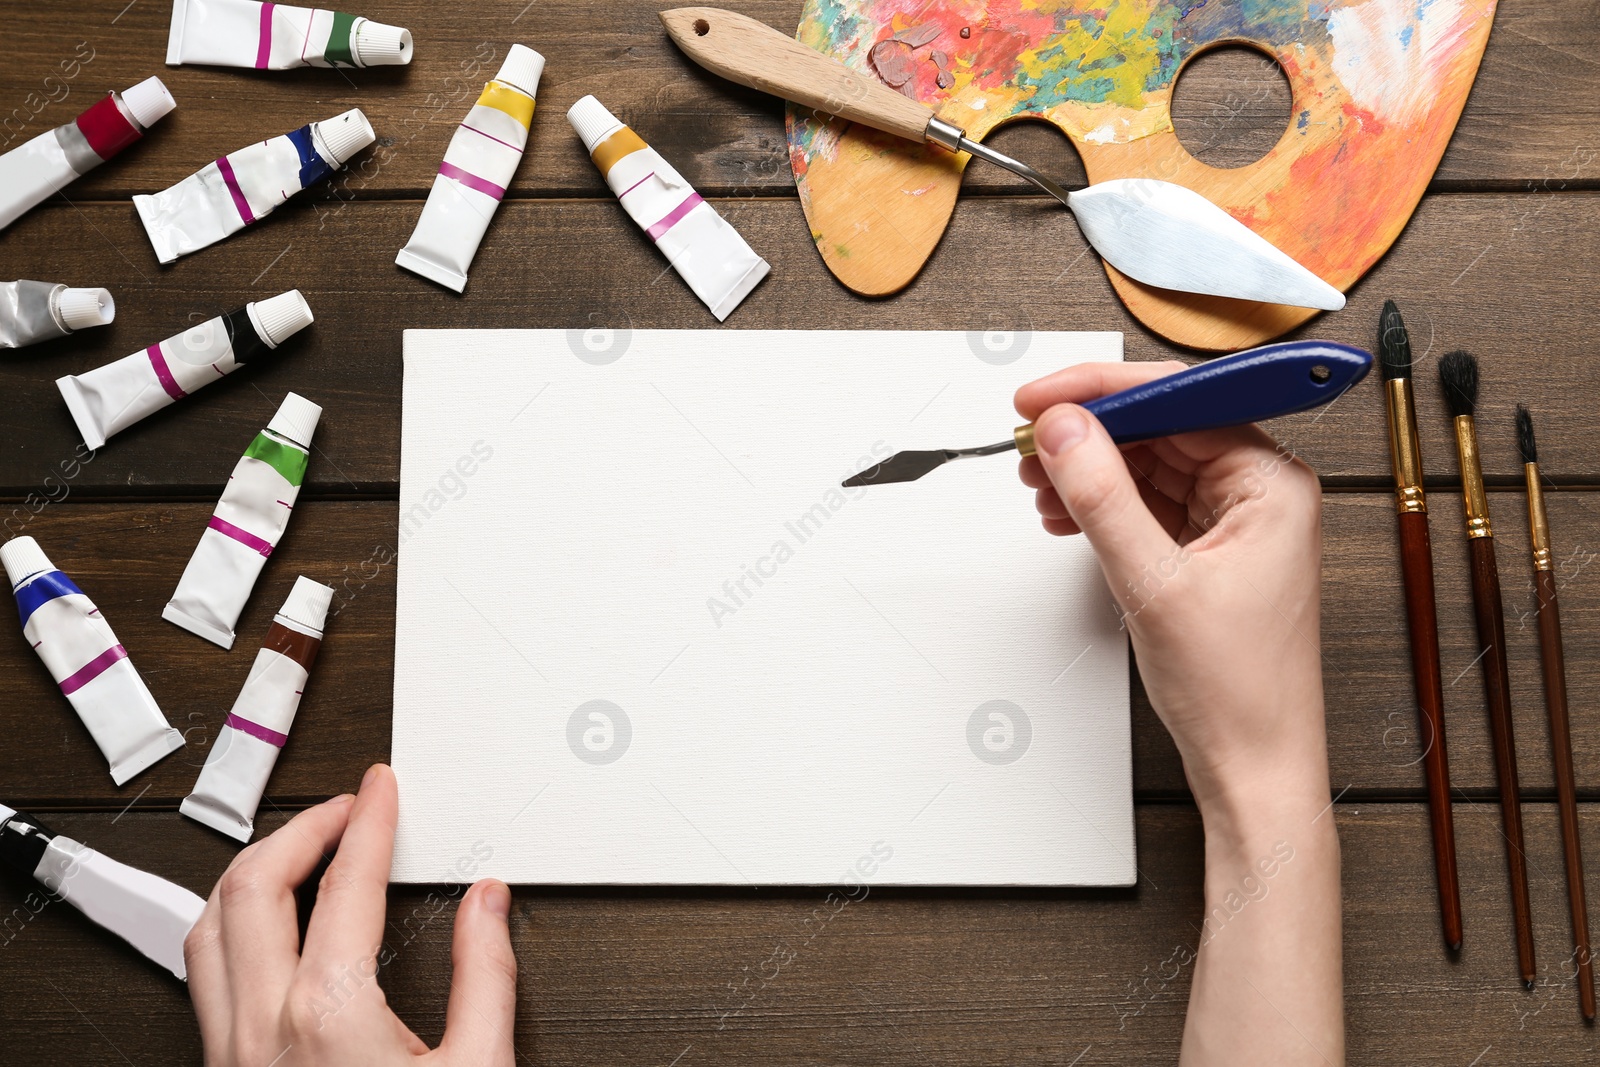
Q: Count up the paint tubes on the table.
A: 11